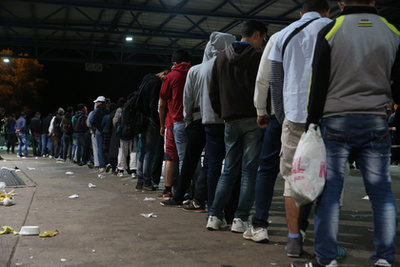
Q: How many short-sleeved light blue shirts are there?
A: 1